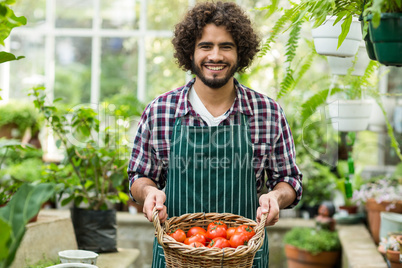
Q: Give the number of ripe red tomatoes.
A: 10